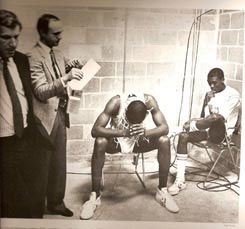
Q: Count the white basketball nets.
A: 1